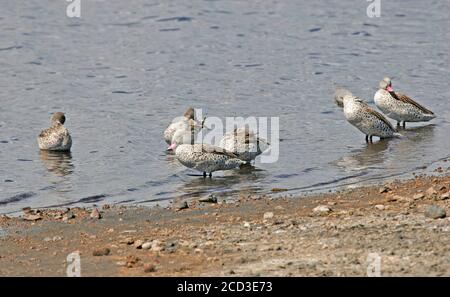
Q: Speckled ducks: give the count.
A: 6